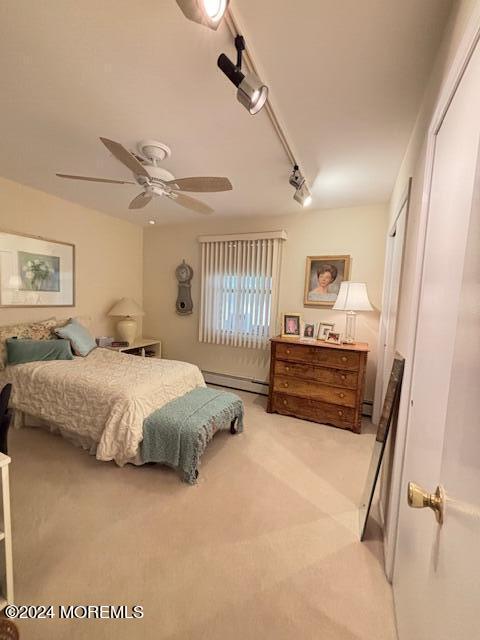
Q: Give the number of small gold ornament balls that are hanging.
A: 0